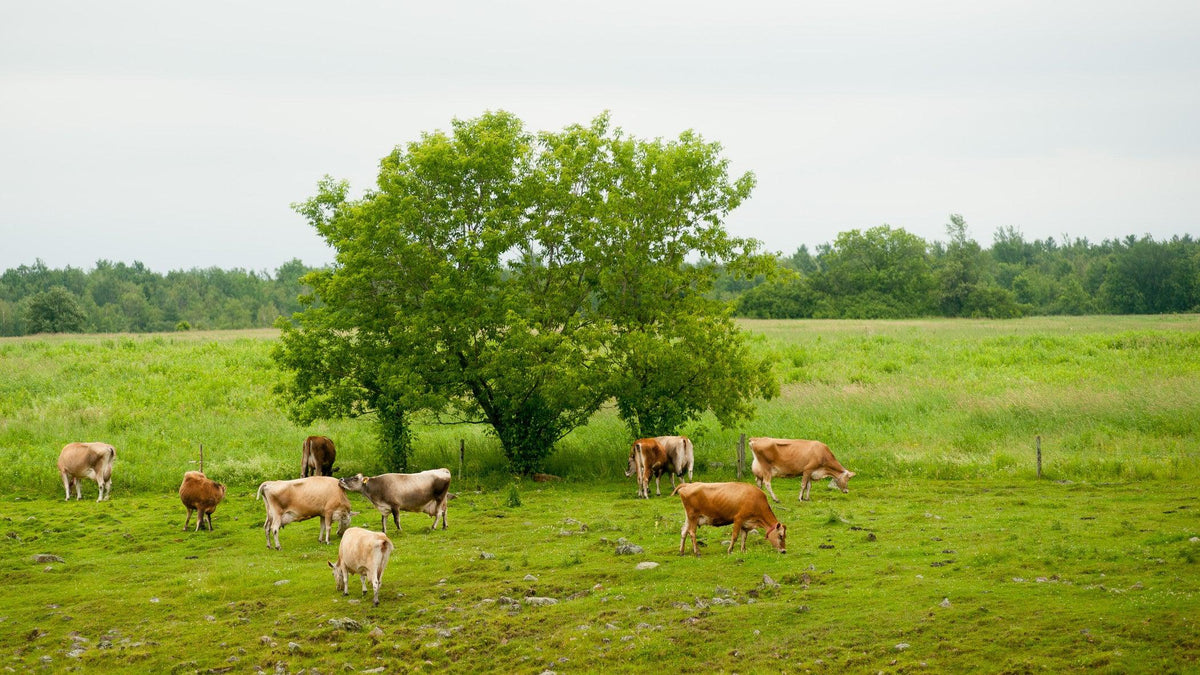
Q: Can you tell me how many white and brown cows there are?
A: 10